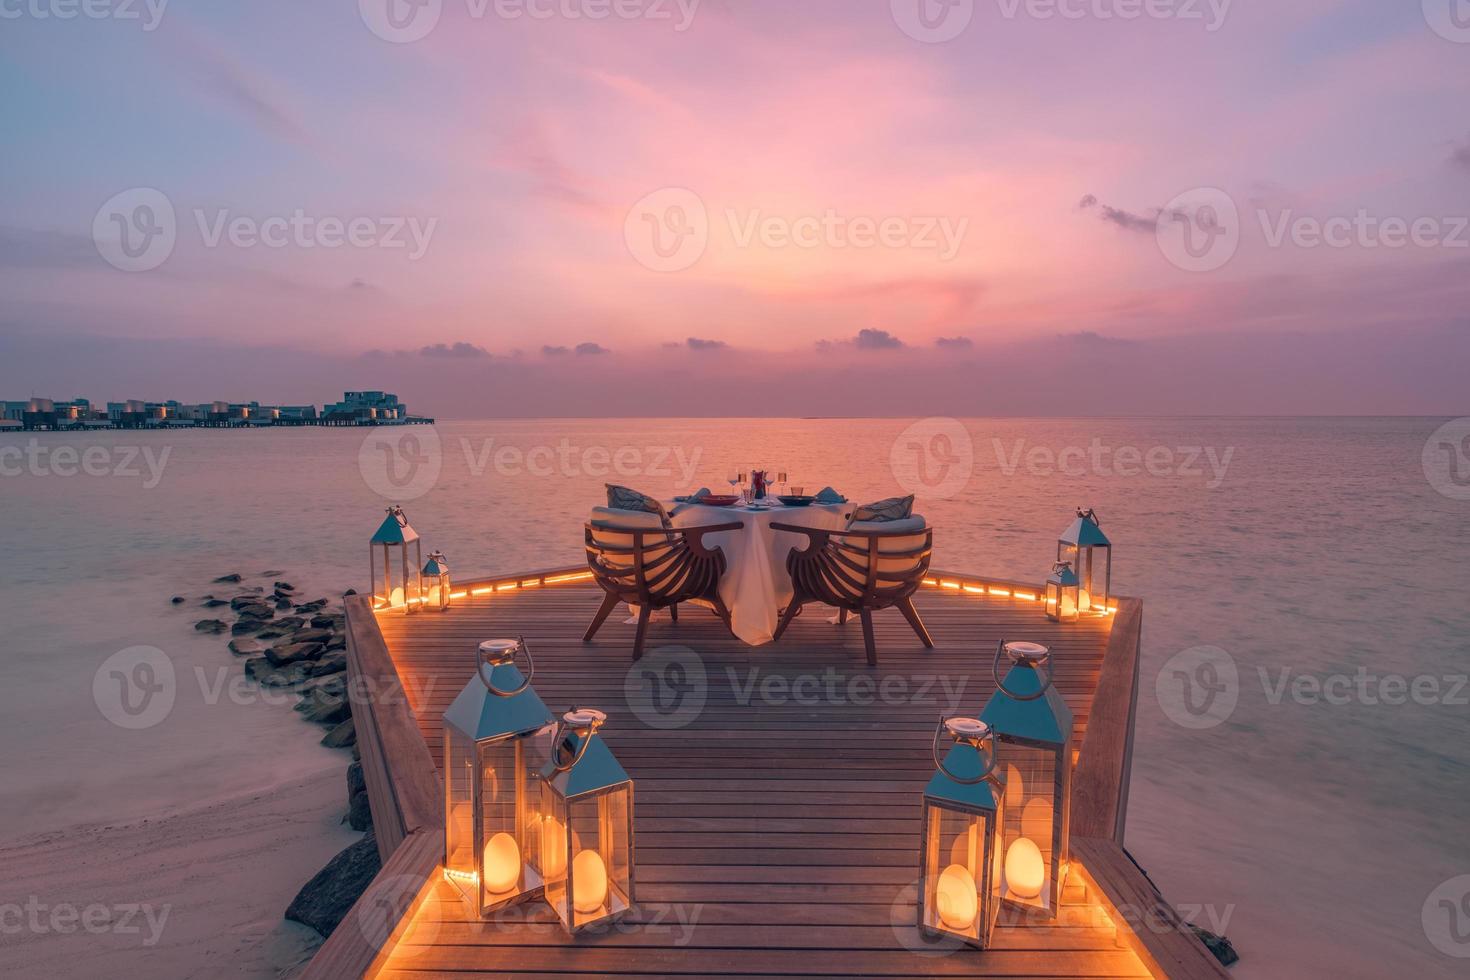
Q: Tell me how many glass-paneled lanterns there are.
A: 8